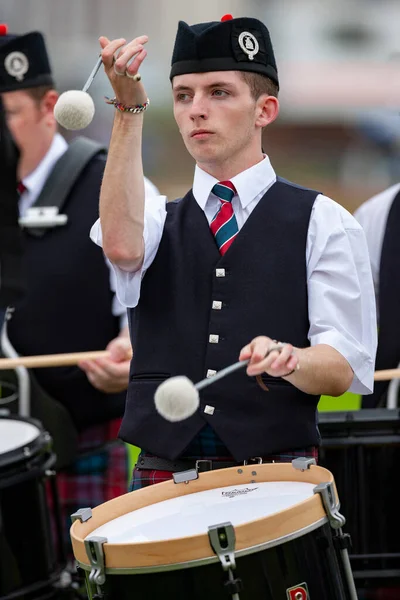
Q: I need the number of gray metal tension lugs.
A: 6